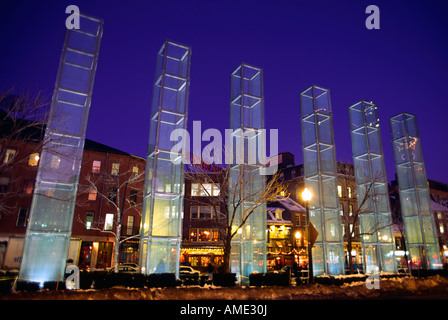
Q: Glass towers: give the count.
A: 6